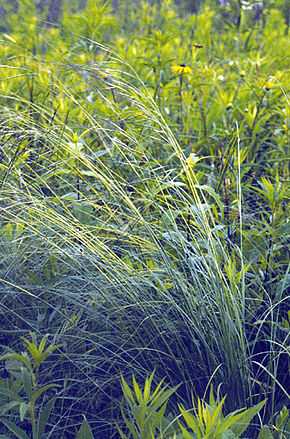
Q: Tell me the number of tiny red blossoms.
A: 0